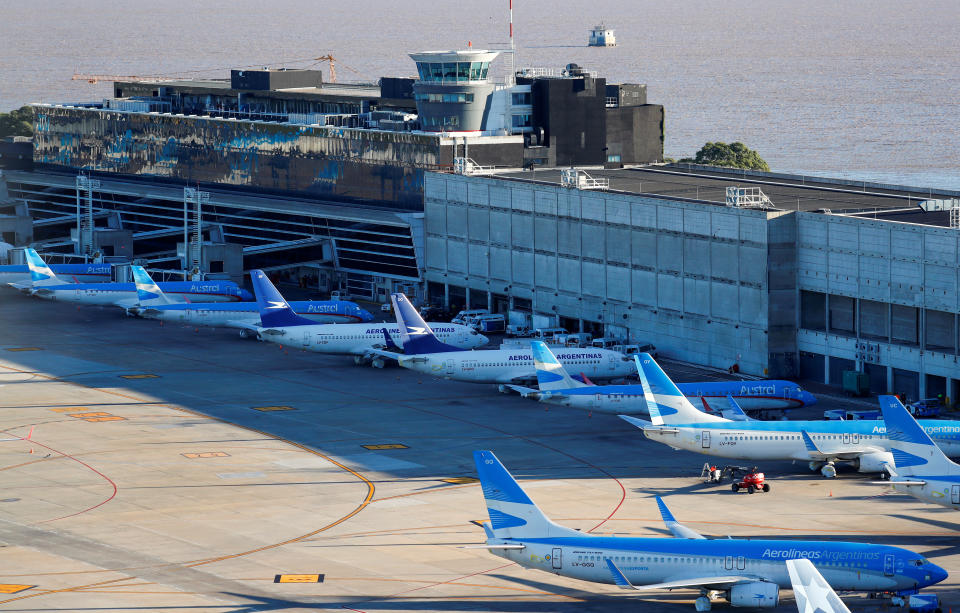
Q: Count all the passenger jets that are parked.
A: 10